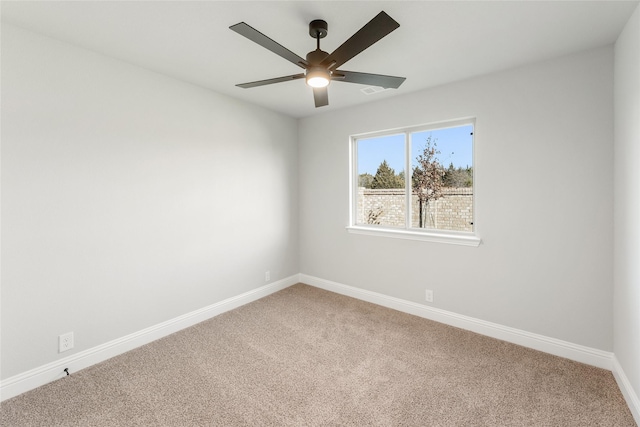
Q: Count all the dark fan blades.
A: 5